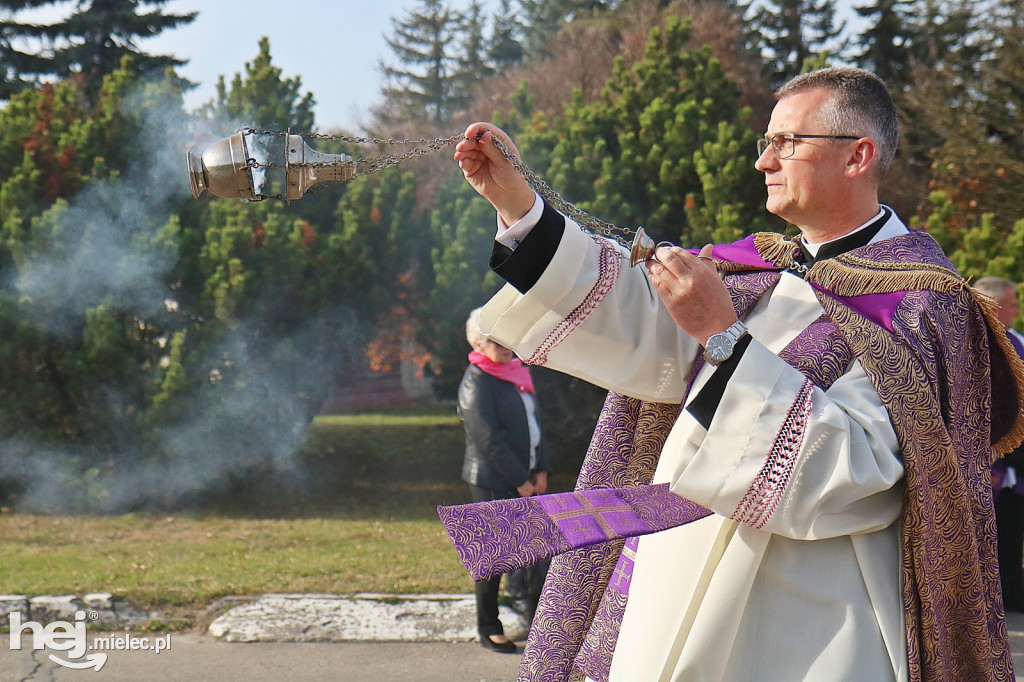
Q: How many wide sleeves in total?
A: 2